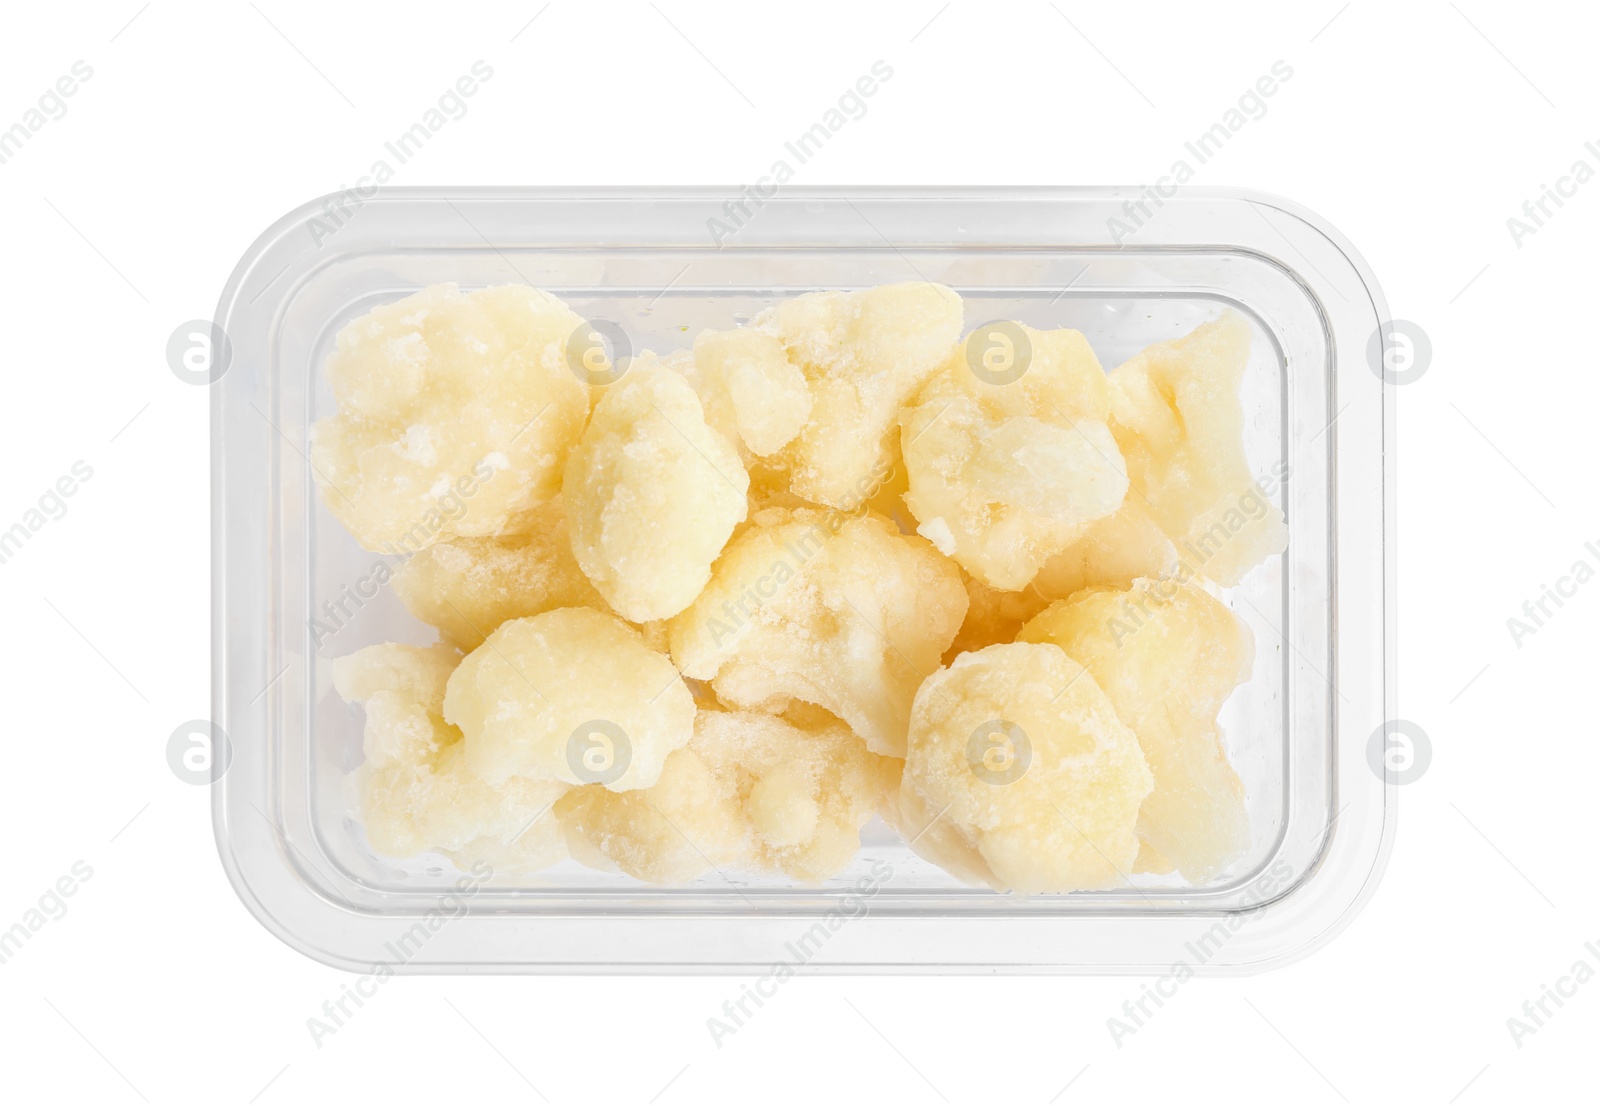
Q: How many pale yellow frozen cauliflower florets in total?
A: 13